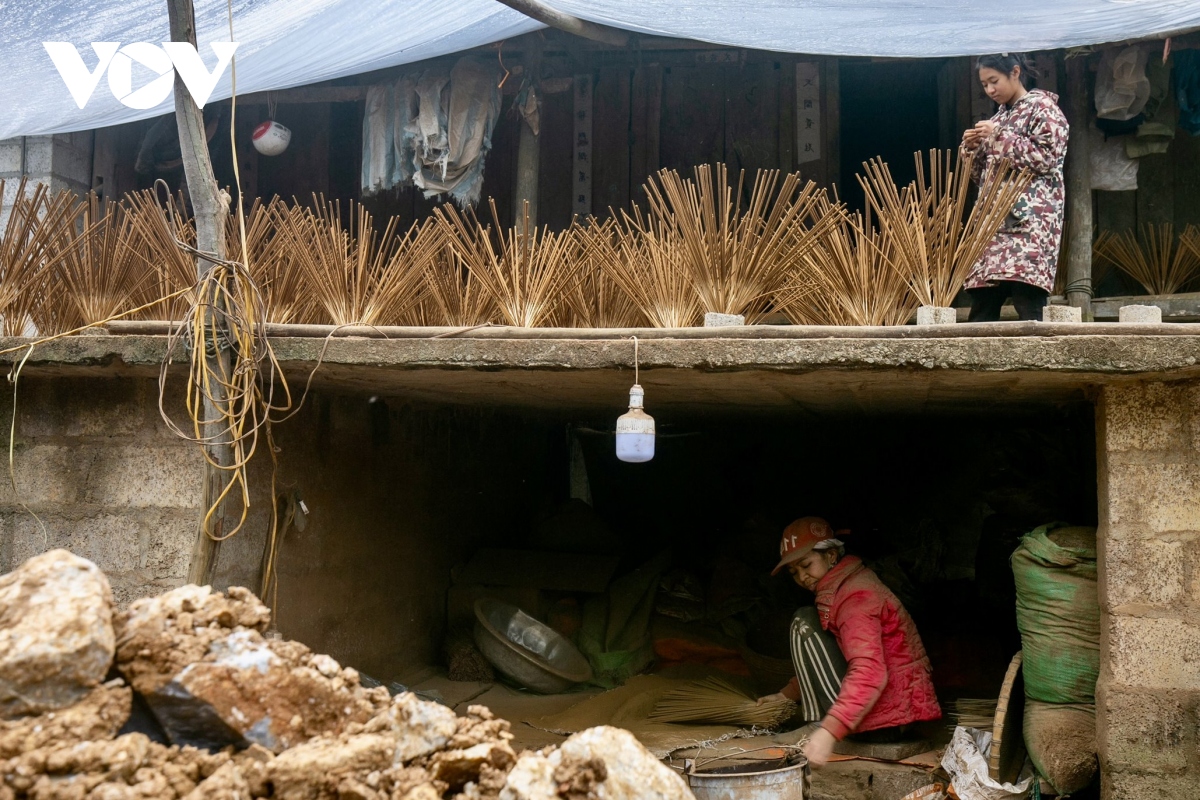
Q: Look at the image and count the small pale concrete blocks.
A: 4